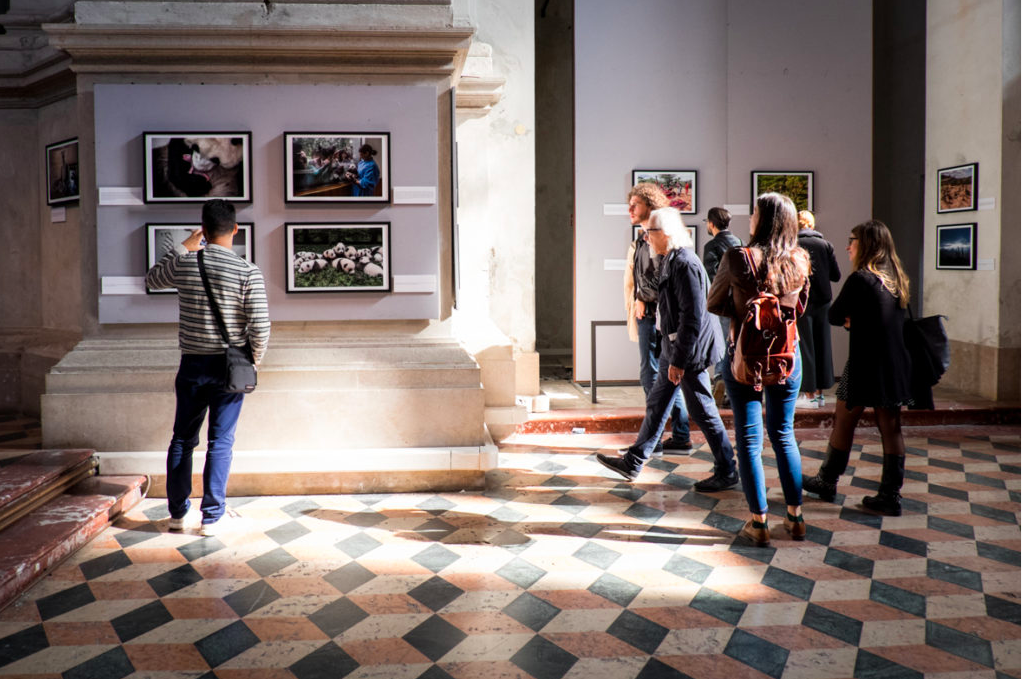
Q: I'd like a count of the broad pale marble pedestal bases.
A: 1